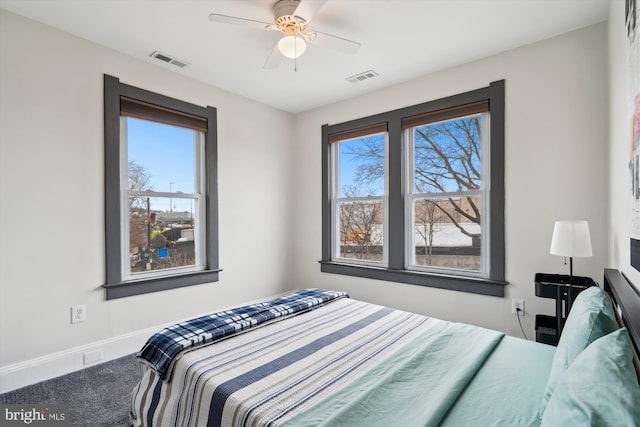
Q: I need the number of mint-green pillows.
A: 2